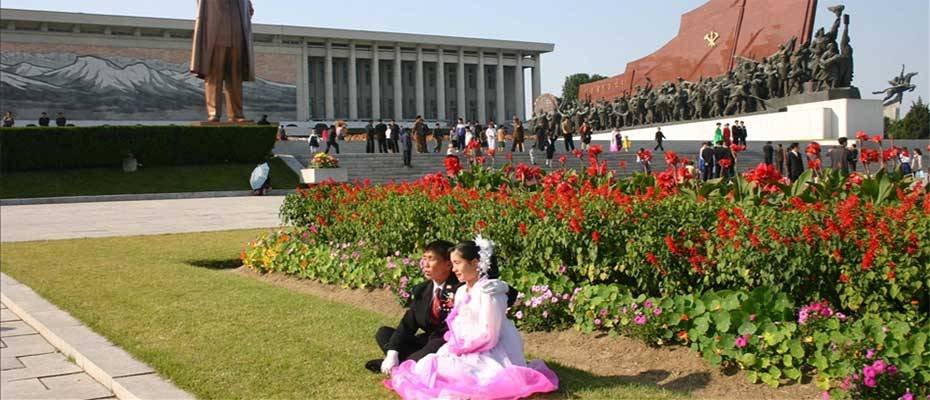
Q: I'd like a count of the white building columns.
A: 12